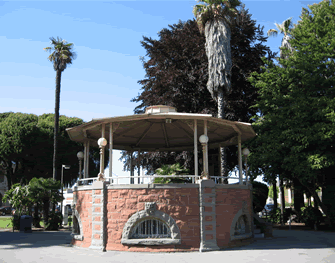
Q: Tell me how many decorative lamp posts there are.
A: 4